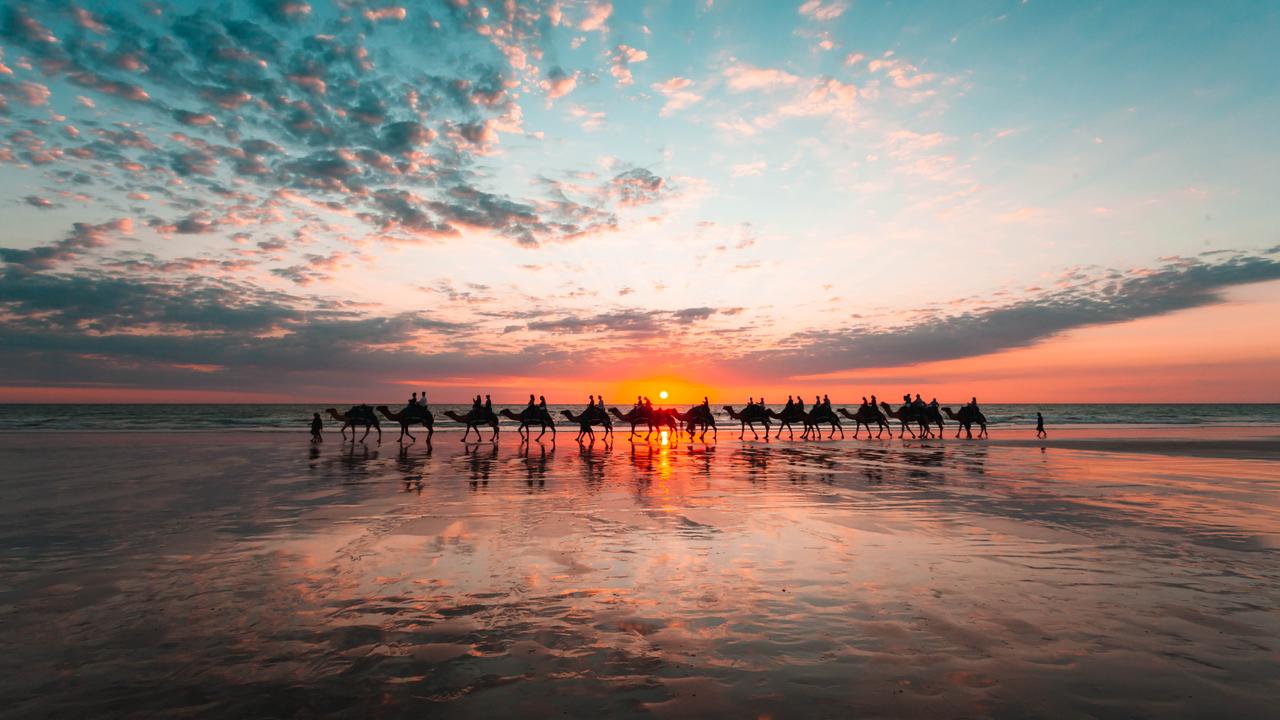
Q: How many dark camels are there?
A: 15